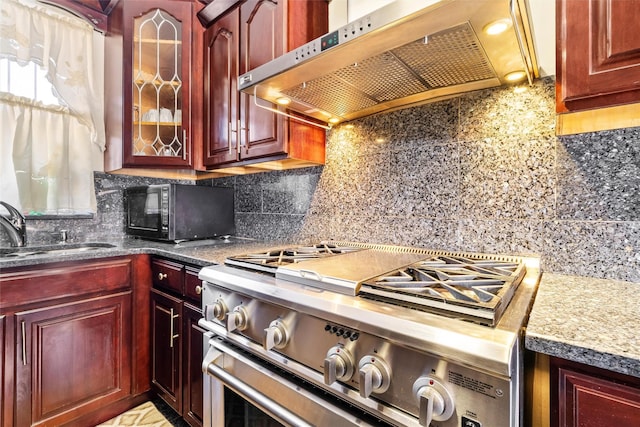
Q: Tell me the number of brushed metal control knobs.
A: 6